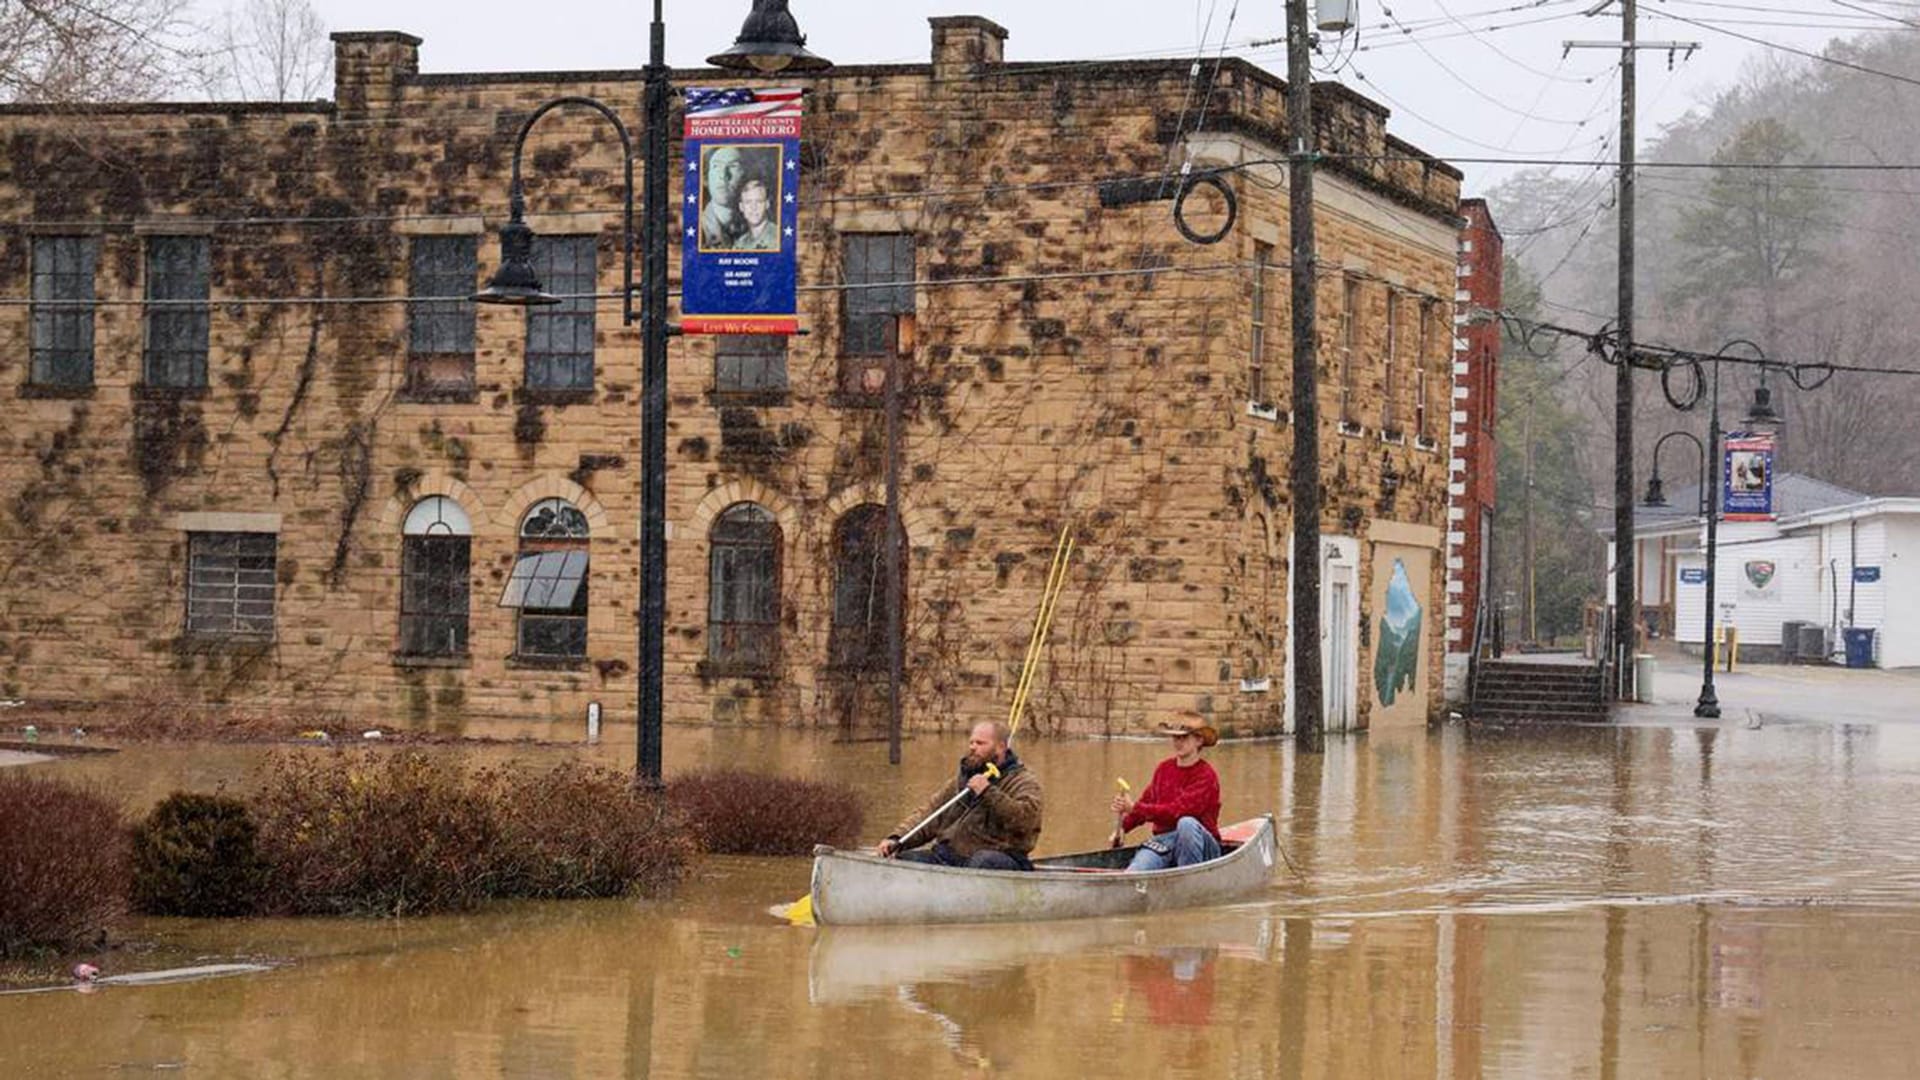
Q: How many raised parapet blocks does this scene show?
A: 3